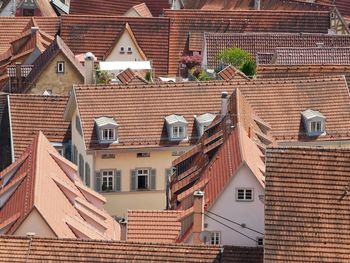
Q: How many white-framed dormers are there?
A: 4